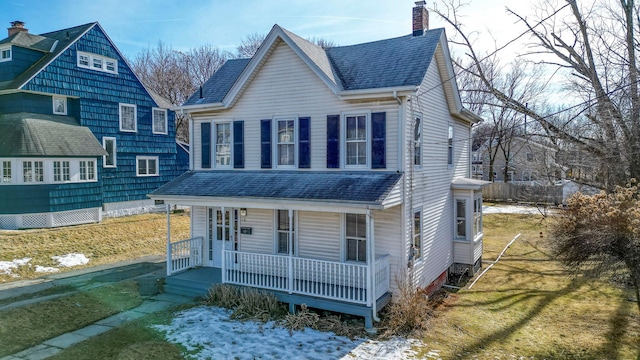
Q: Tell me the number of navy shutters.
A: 6